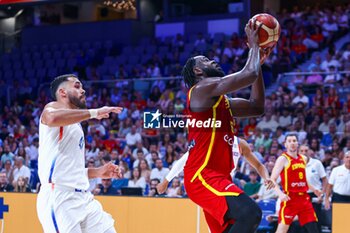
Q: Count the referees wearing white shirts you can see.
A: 2